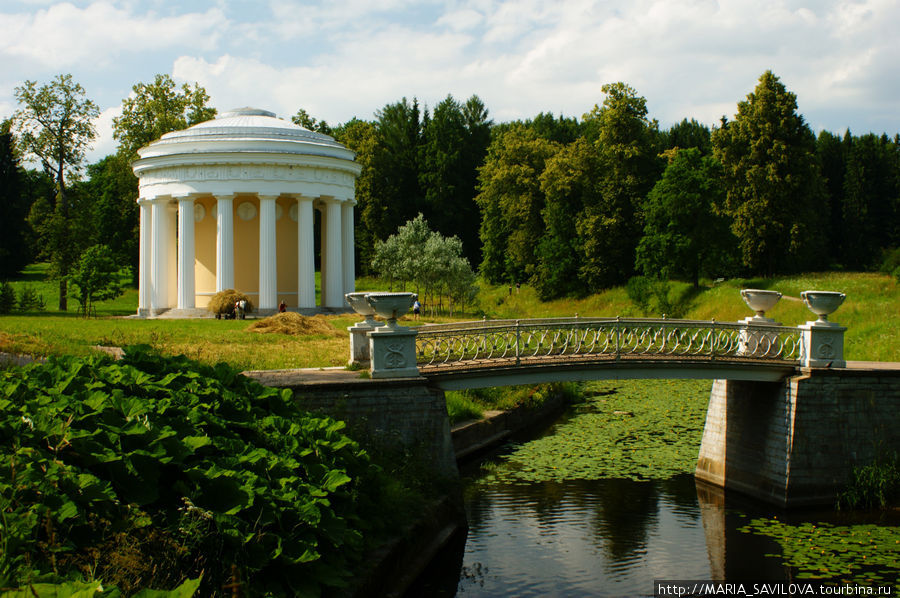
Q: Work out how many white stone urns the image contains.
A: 4